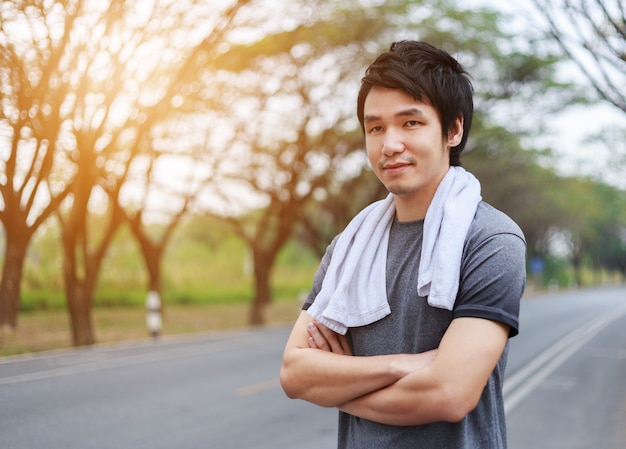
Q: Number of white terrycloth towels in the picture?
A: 1